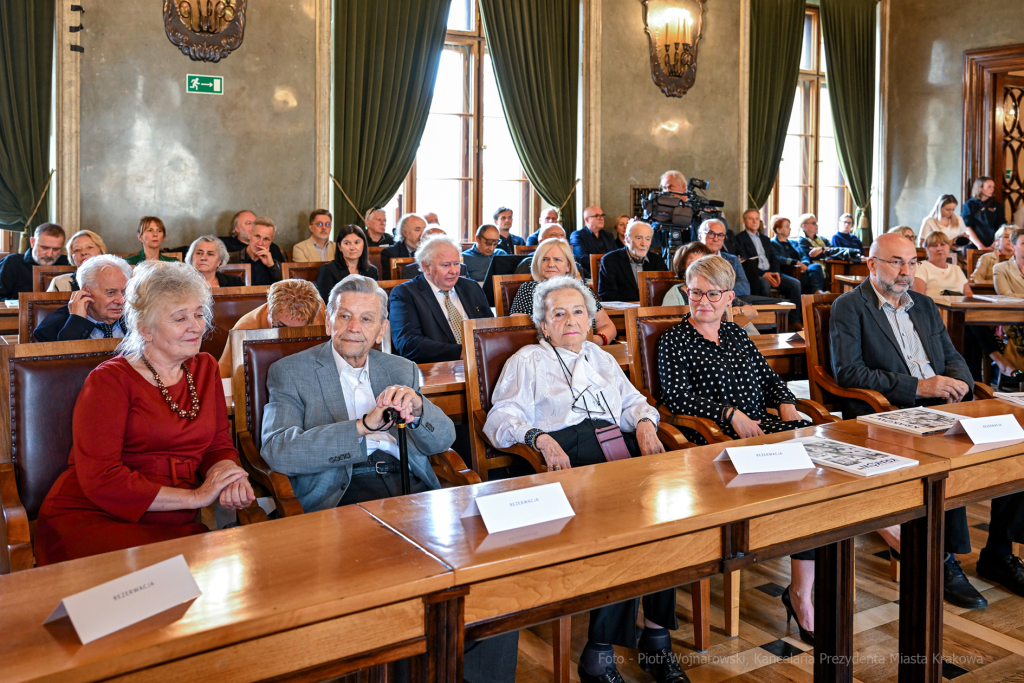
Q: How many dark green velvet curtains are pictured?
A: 5